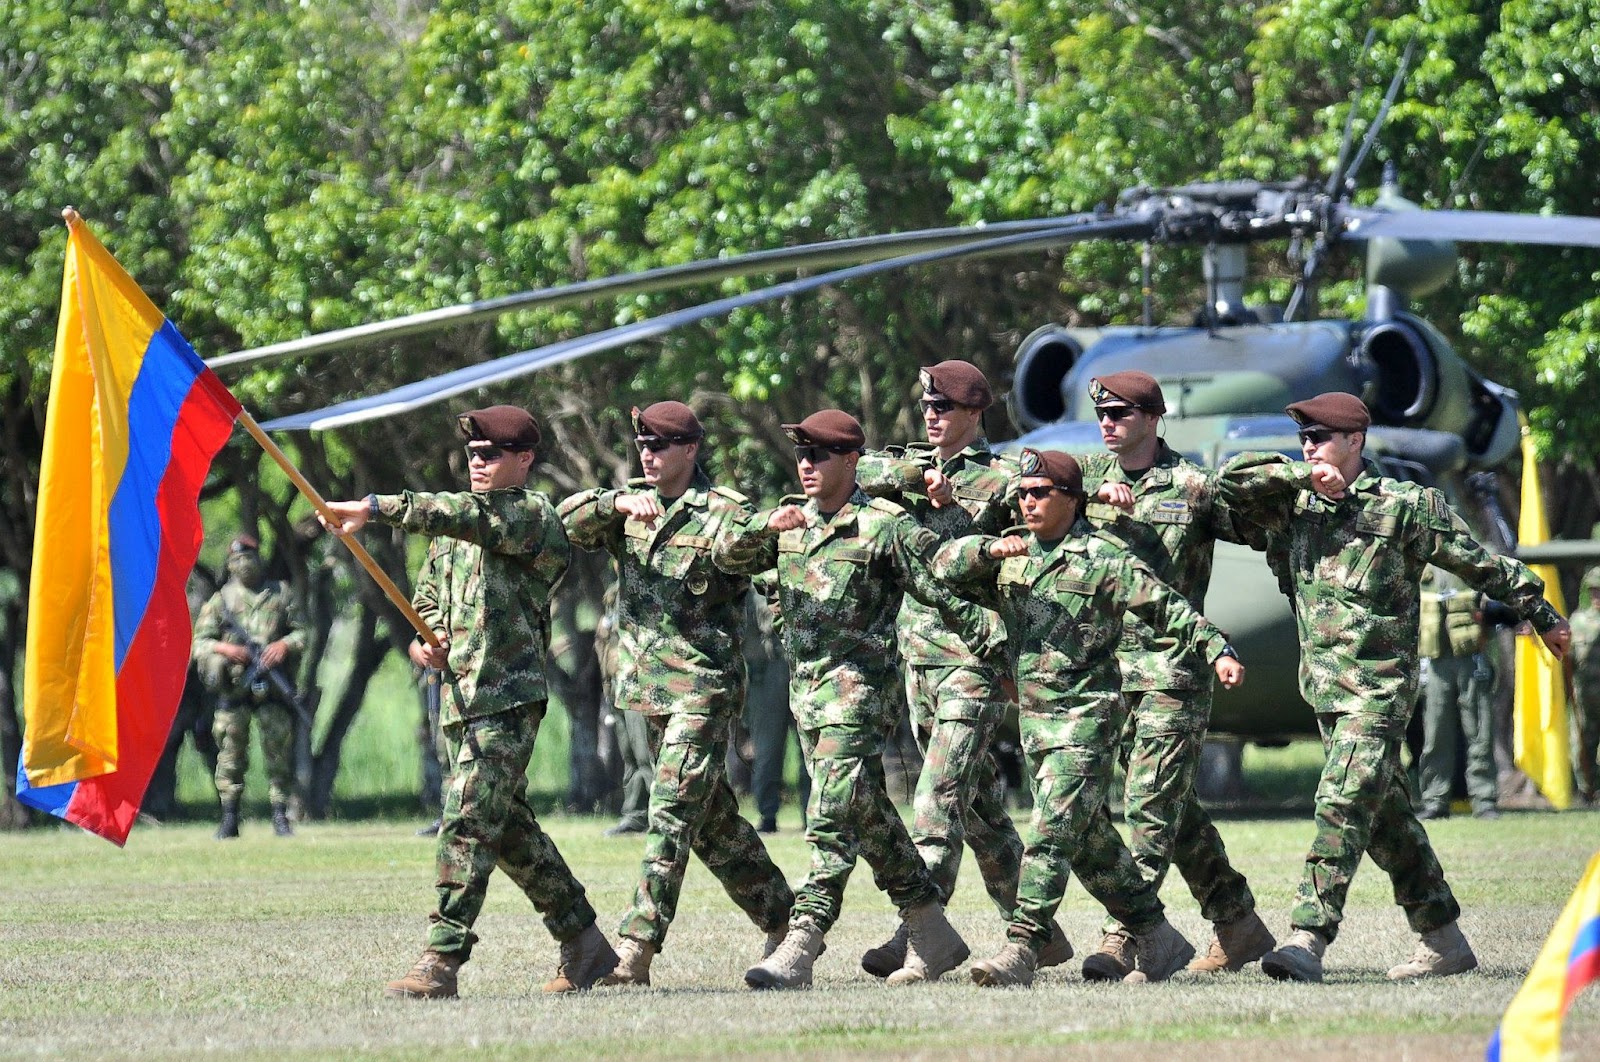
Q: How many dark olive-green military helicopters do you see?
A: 1